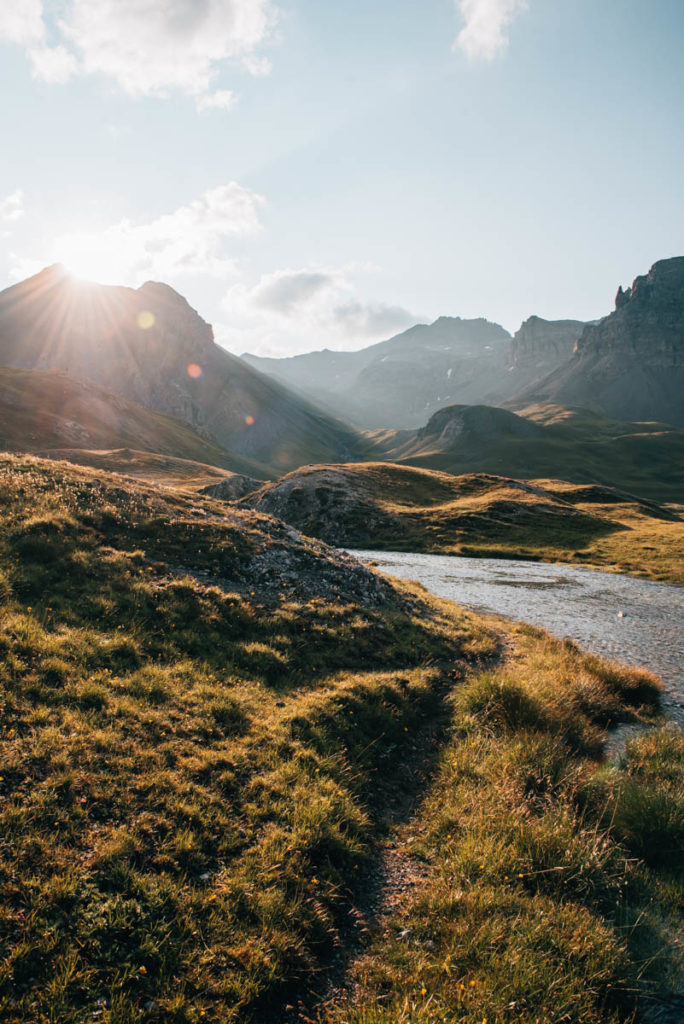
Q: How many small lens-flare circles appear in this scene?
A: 3